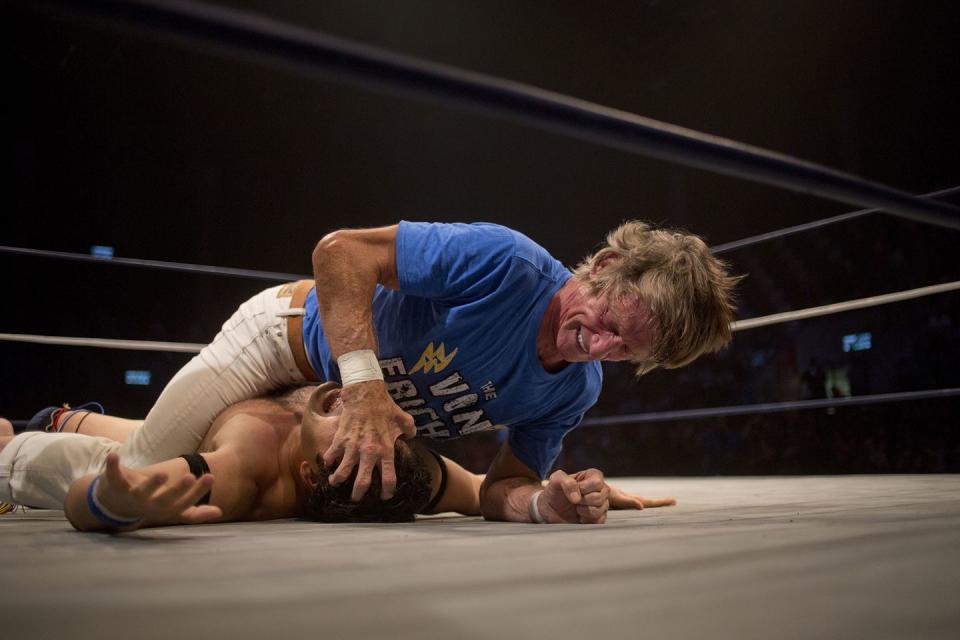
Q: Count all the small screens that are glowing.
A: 3